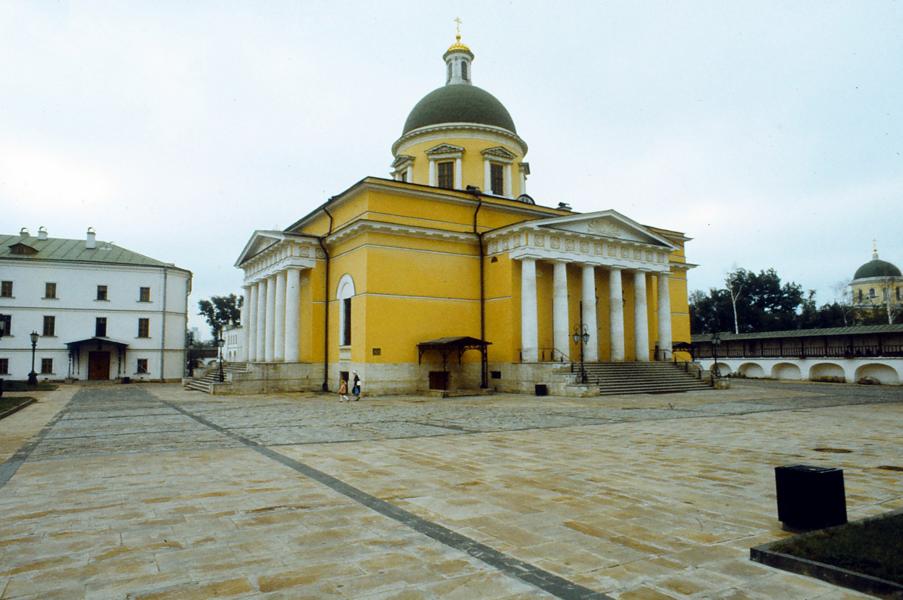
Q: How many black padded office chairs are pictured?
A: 0